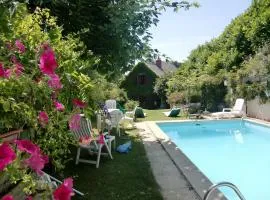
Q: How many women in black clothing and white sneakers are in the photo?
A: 0